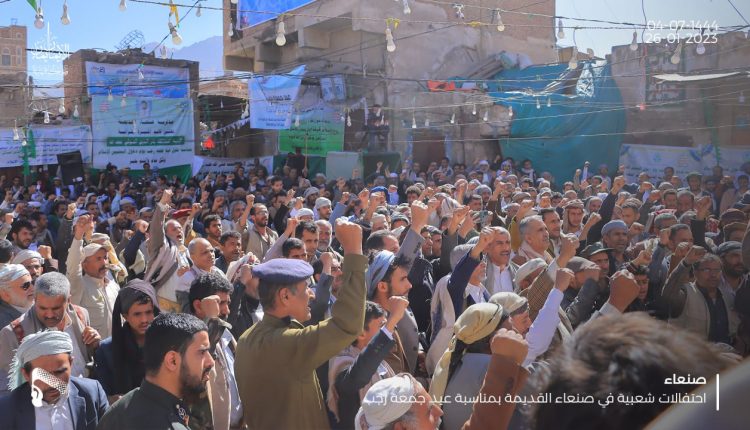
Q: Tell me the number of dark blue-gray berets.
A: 1